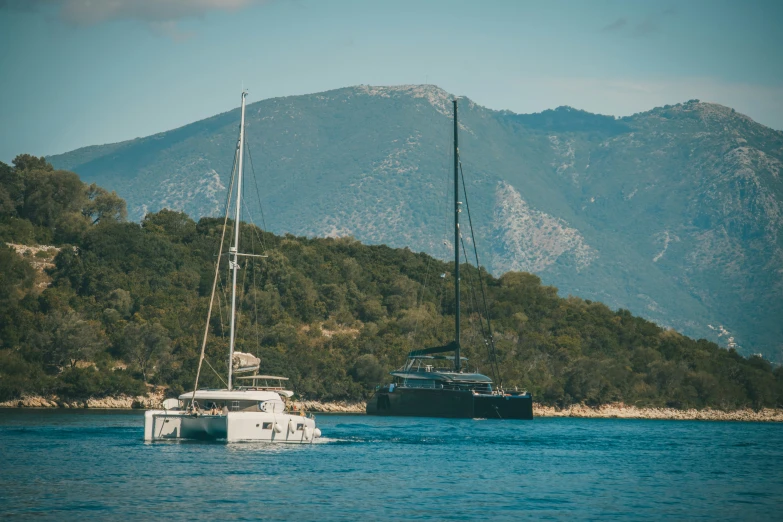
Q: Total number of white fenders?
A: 4